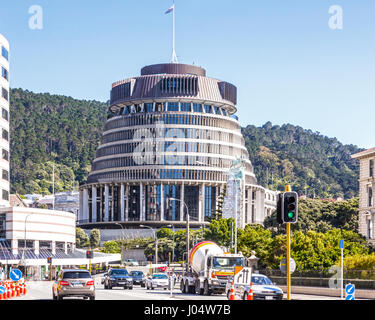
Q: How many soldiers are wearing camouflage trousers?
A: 0